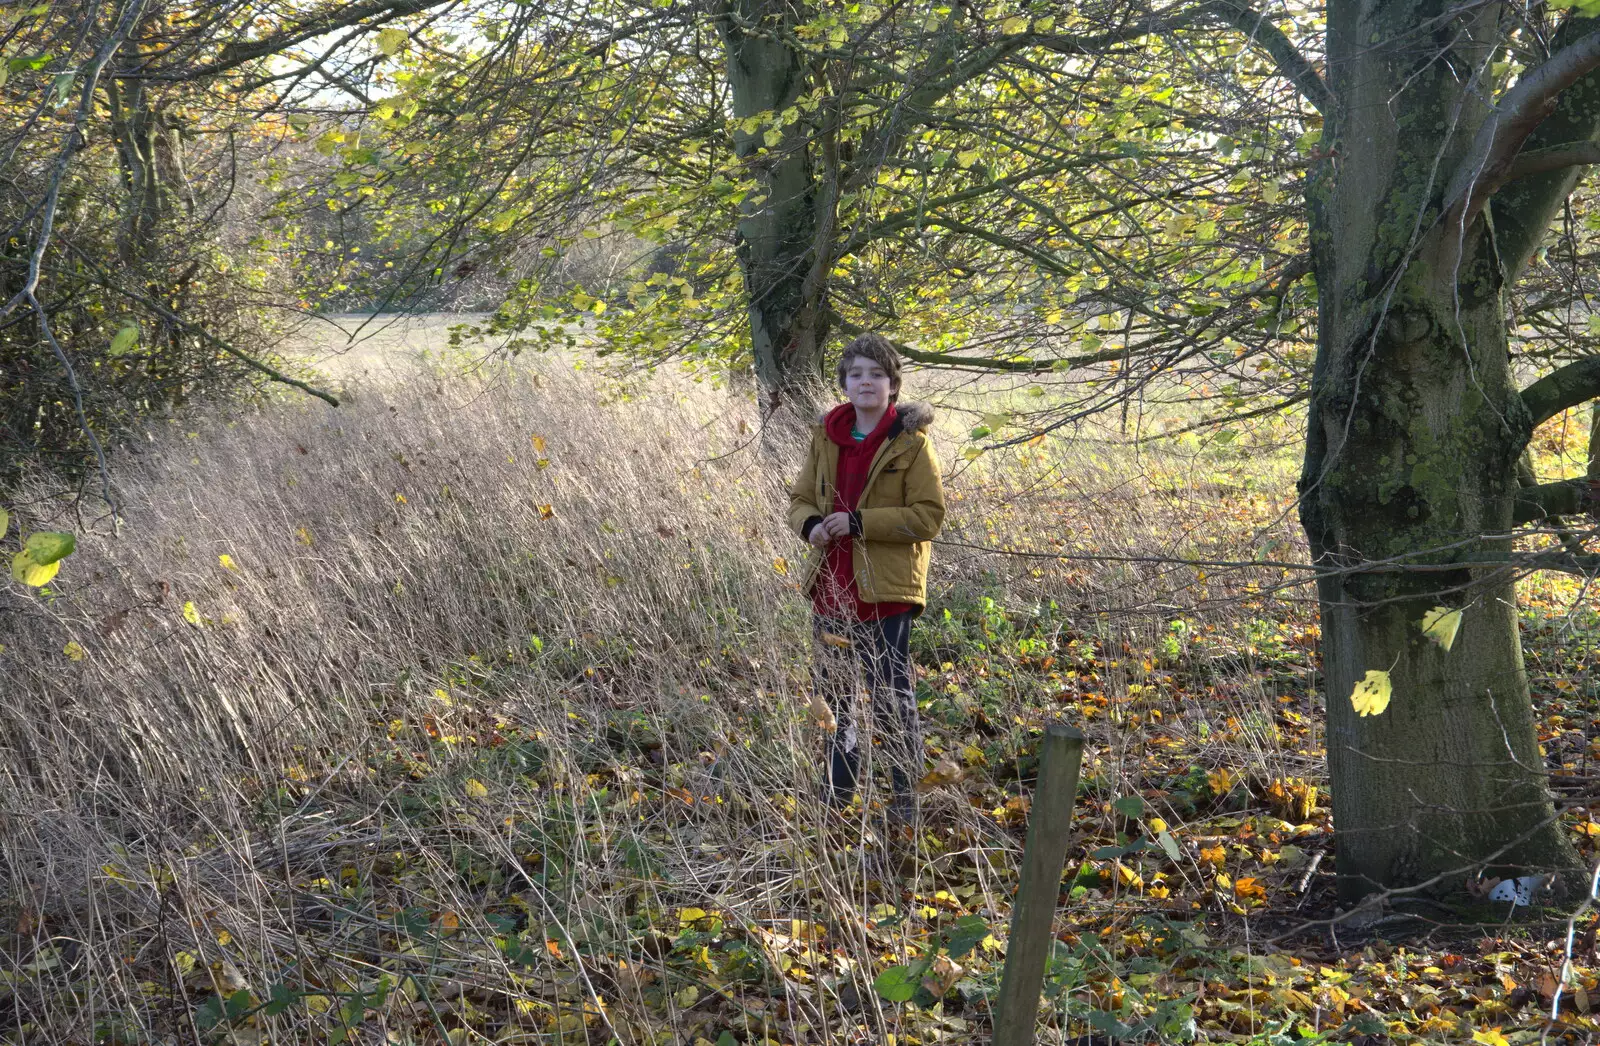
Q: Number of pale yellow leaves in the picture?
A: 2